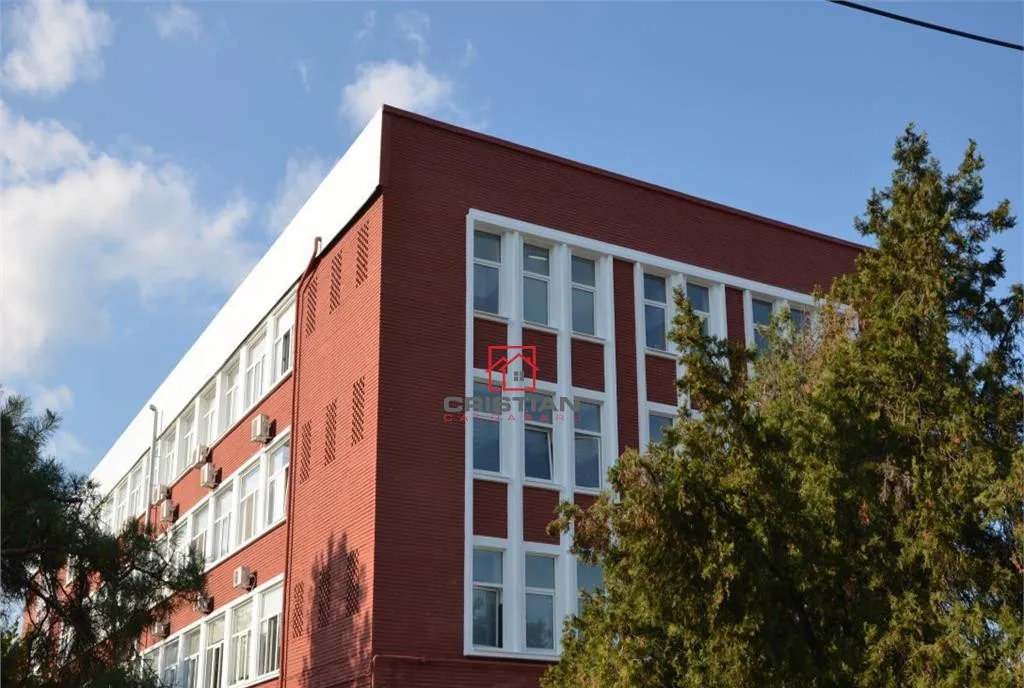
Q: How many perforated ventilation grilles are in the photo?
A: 9